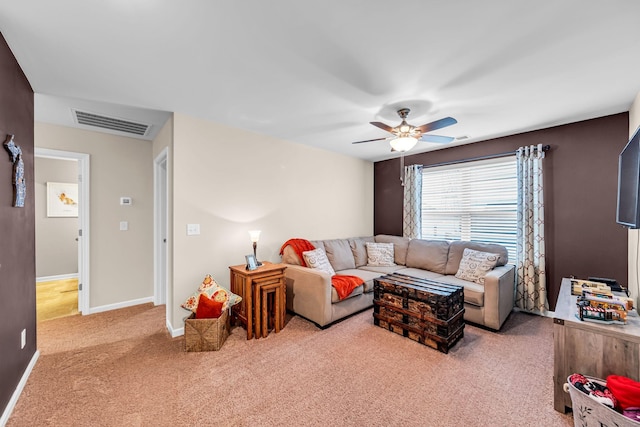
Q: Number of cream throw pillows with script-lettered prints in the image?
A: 3